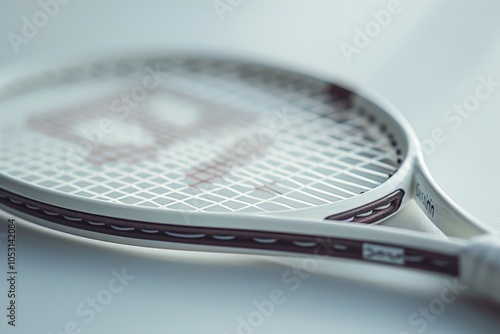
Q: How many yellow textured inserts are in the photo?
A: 0